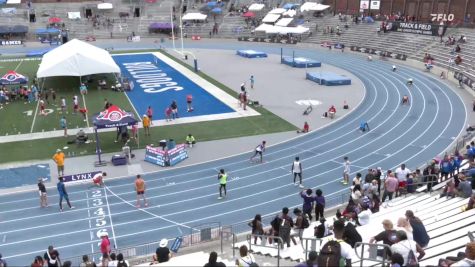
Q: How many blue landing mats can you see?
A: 3